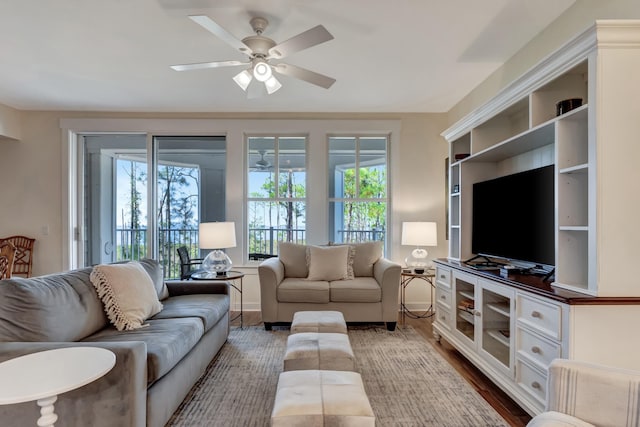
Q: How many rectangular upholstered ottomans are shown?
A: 3